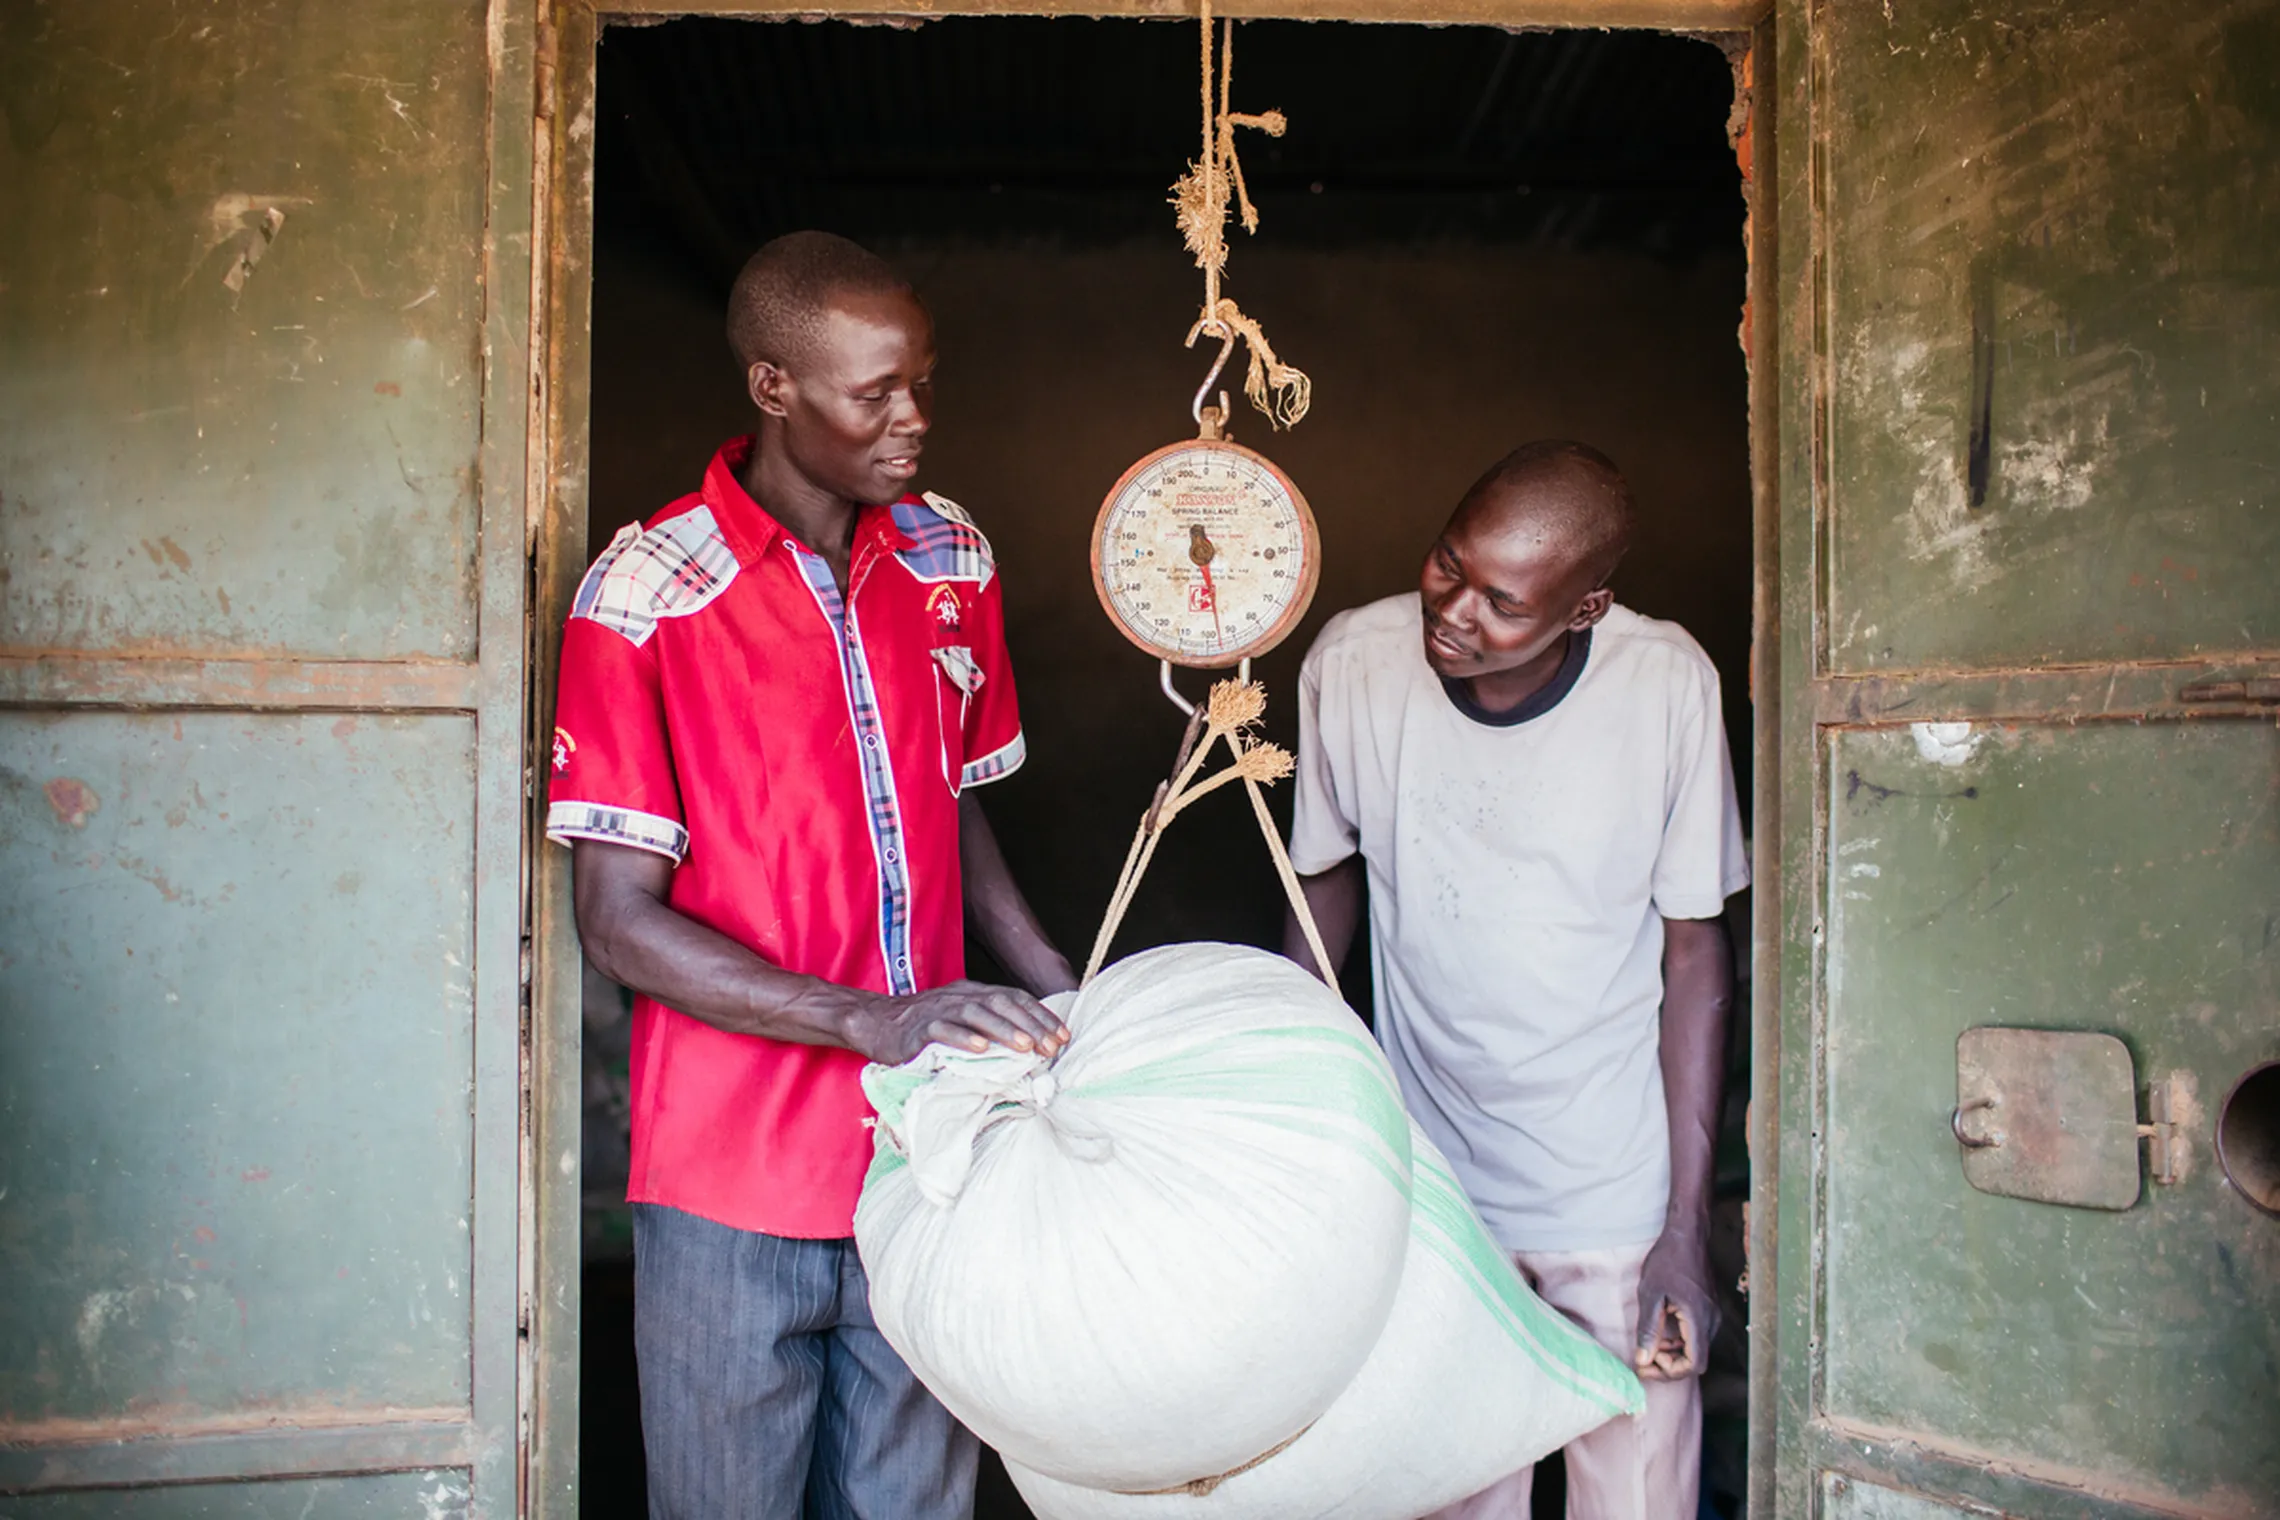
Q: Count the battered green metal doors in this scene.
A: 2